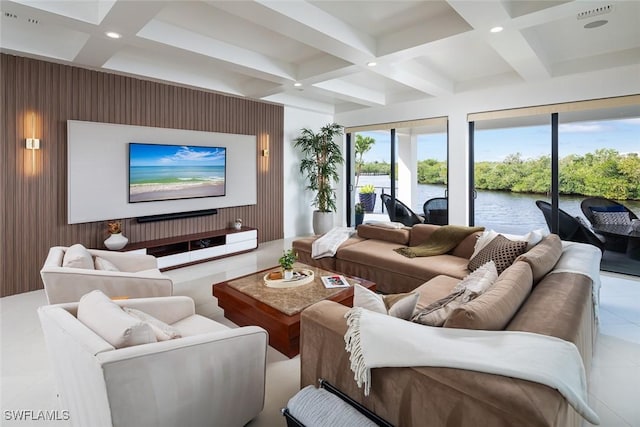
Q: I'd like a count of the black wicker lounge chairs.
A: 4